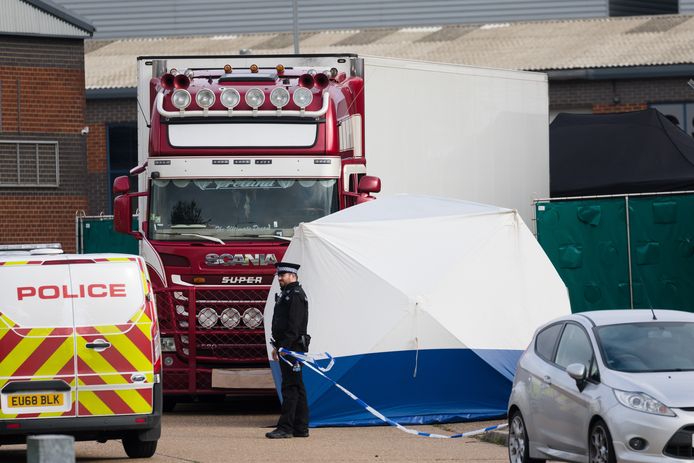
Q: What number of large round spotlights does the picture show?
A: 9